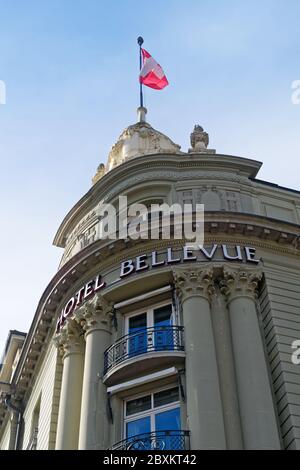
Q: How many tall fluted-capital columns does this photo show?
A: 4